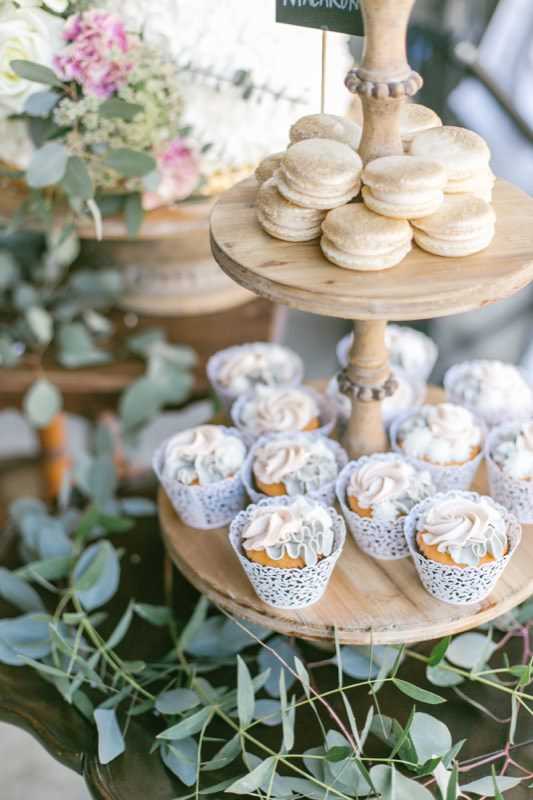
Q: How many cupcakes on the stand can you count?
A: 12